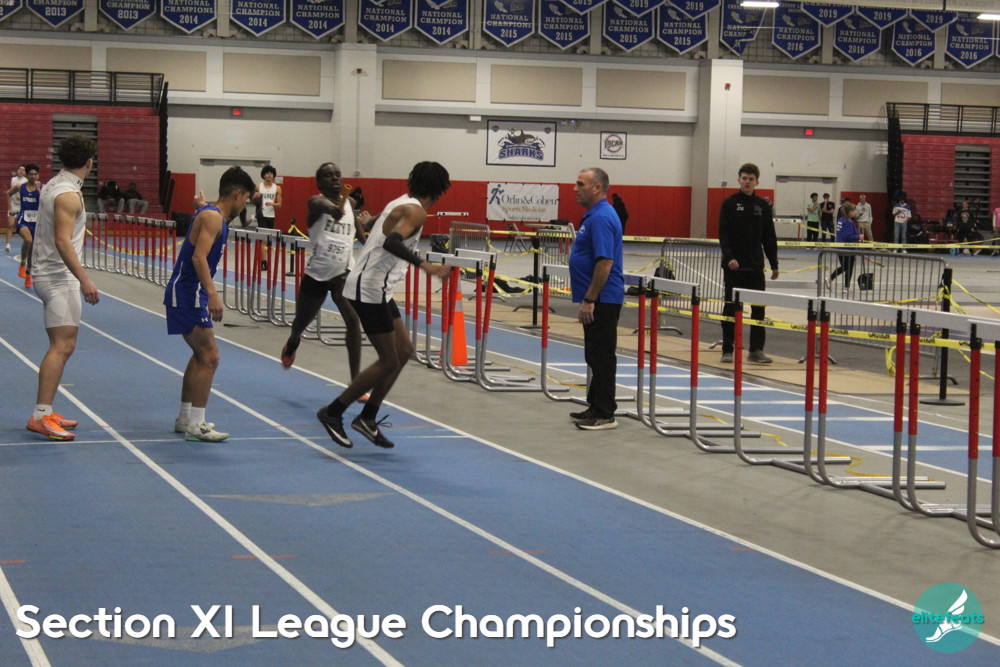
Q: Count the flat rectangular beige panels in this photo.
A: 9